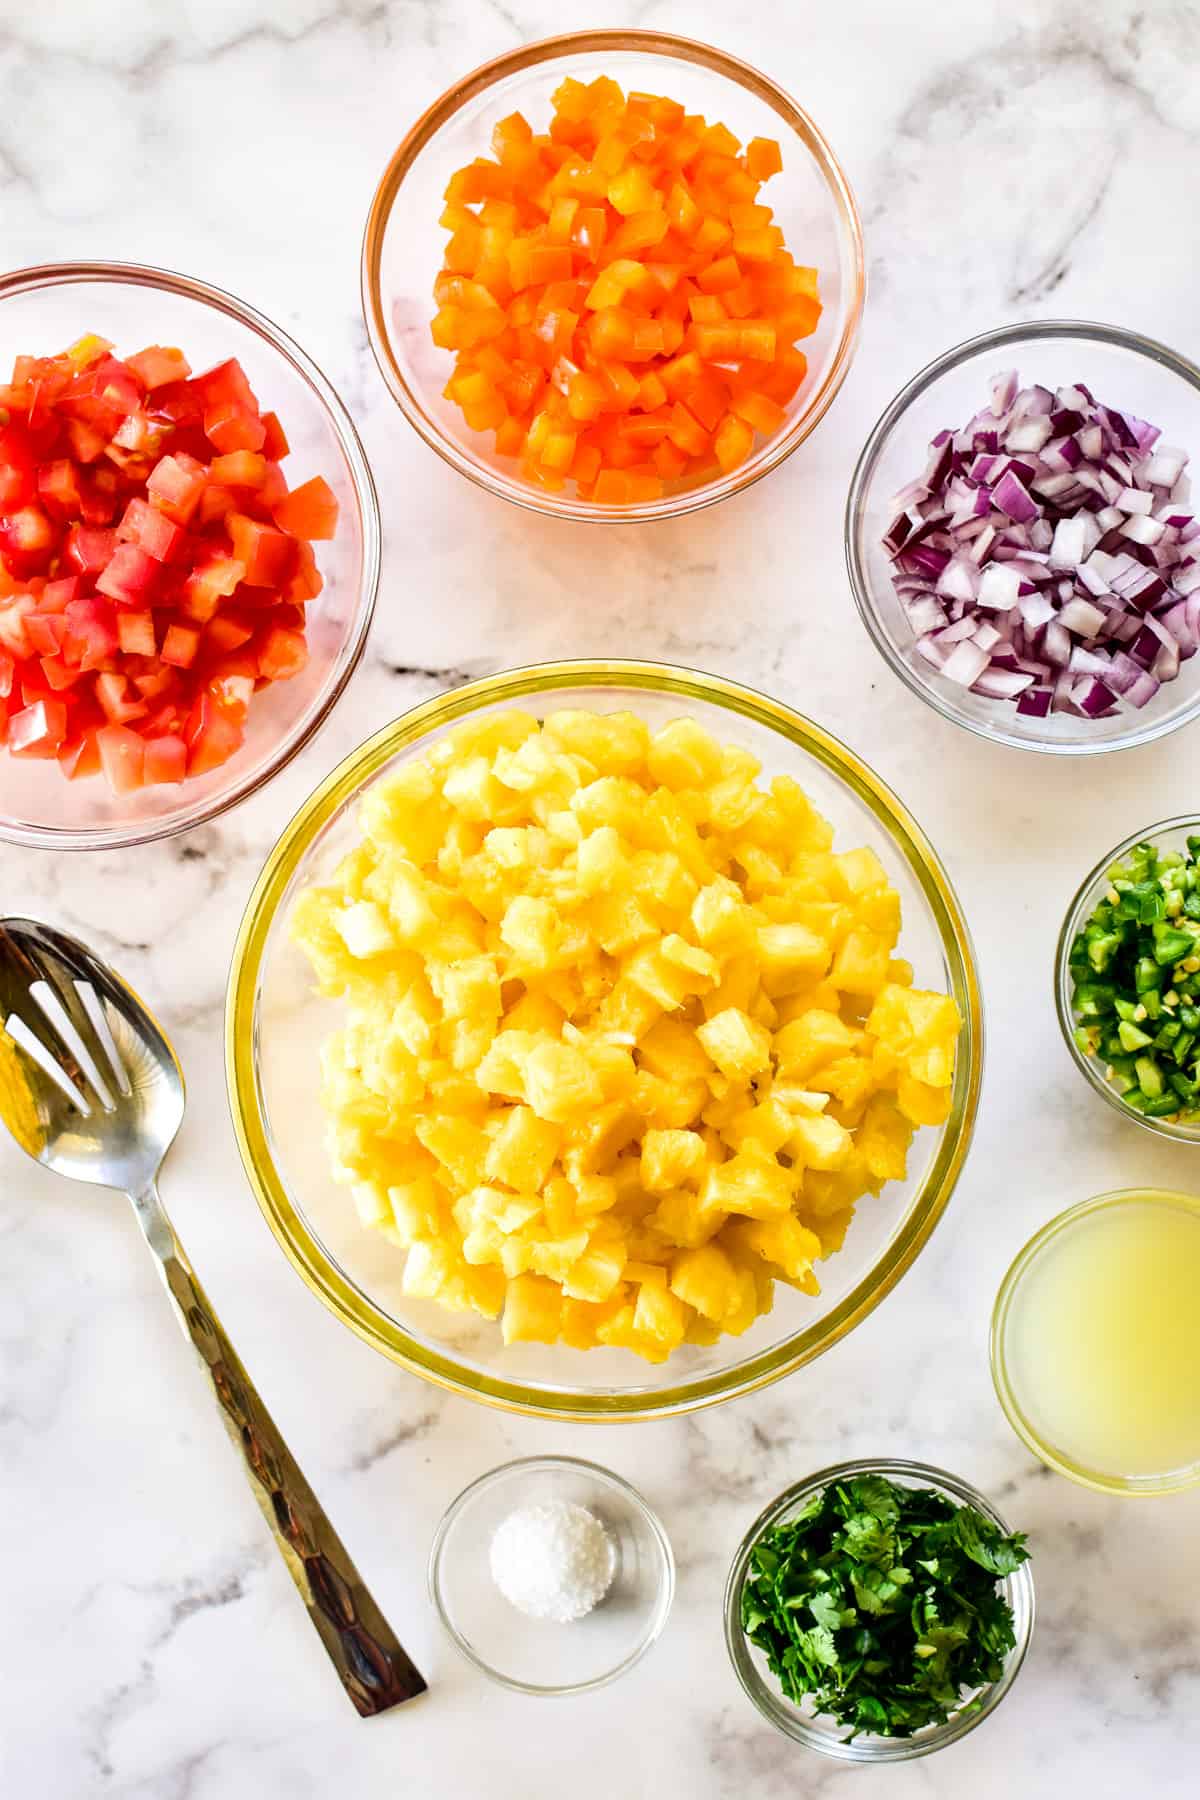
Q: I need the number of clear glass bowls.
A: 8